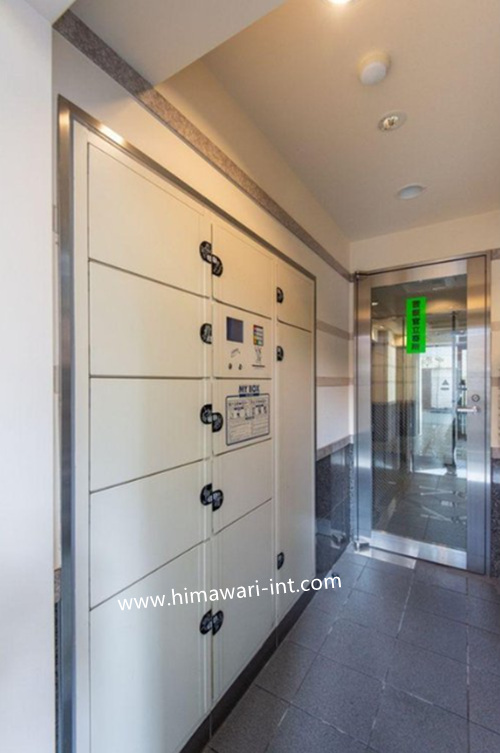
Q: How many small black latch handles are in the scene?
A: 12